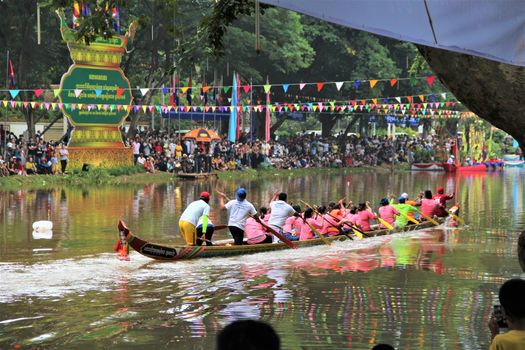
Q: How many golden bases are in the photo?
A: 1